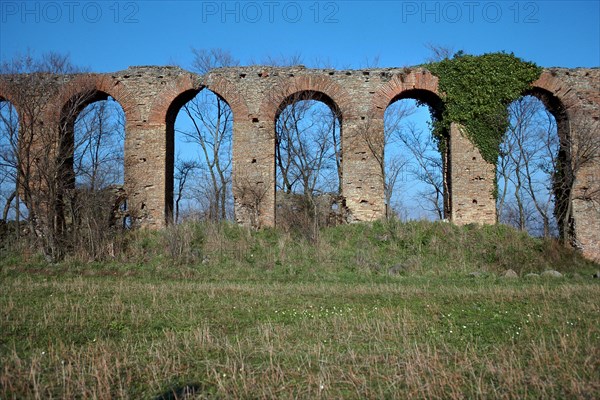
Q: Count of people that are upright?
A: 0